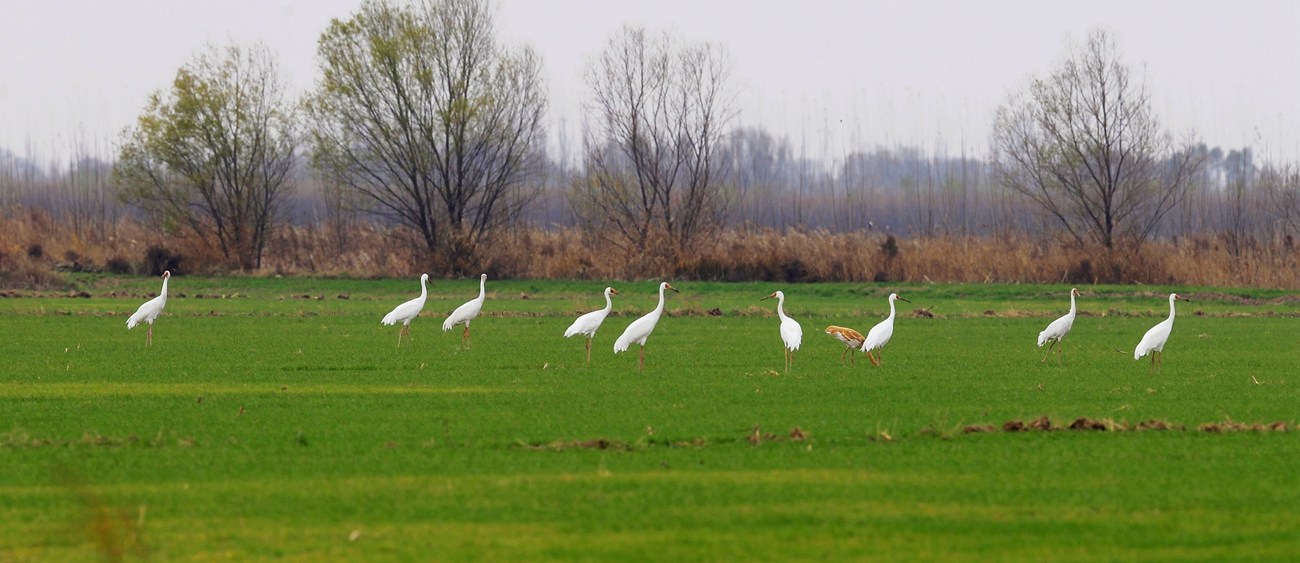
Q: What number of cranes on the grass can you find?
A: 10